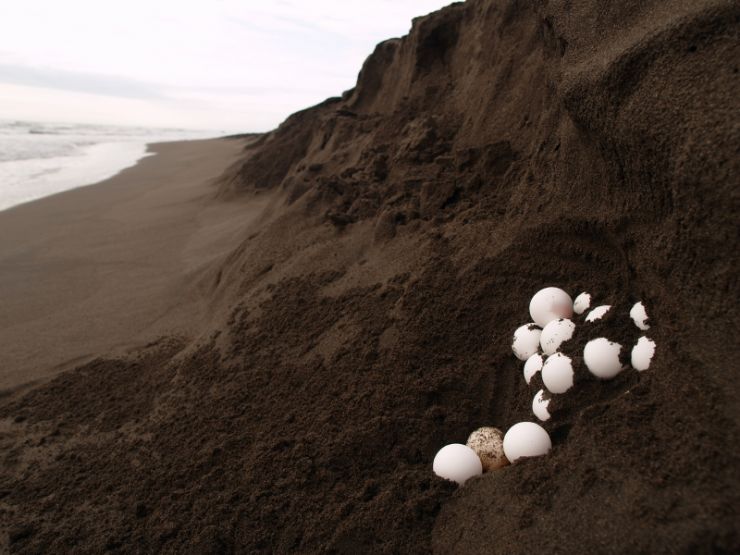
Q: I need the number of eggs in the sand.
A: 14